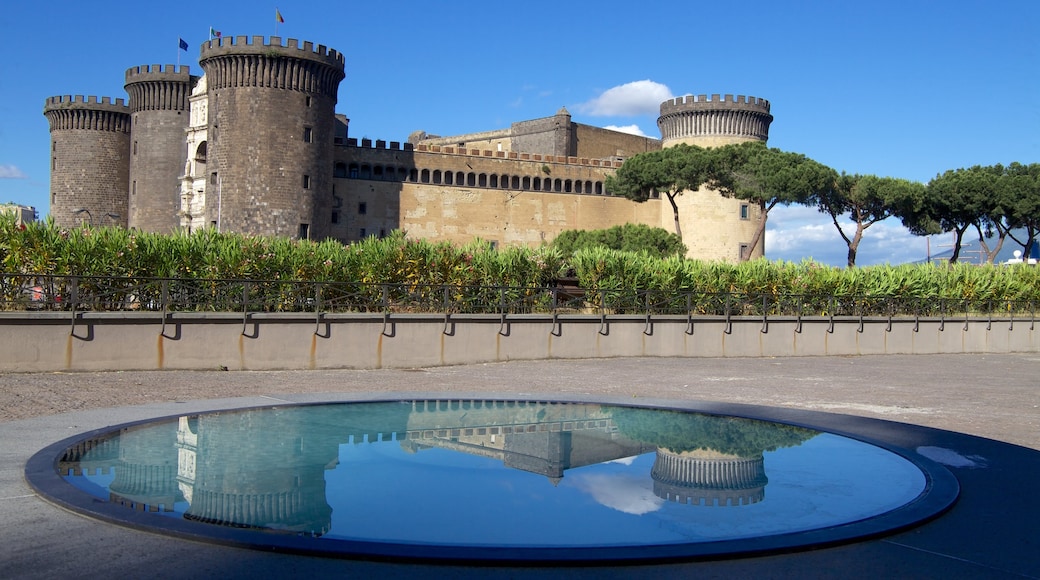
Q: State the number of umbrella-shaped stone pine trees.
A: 6